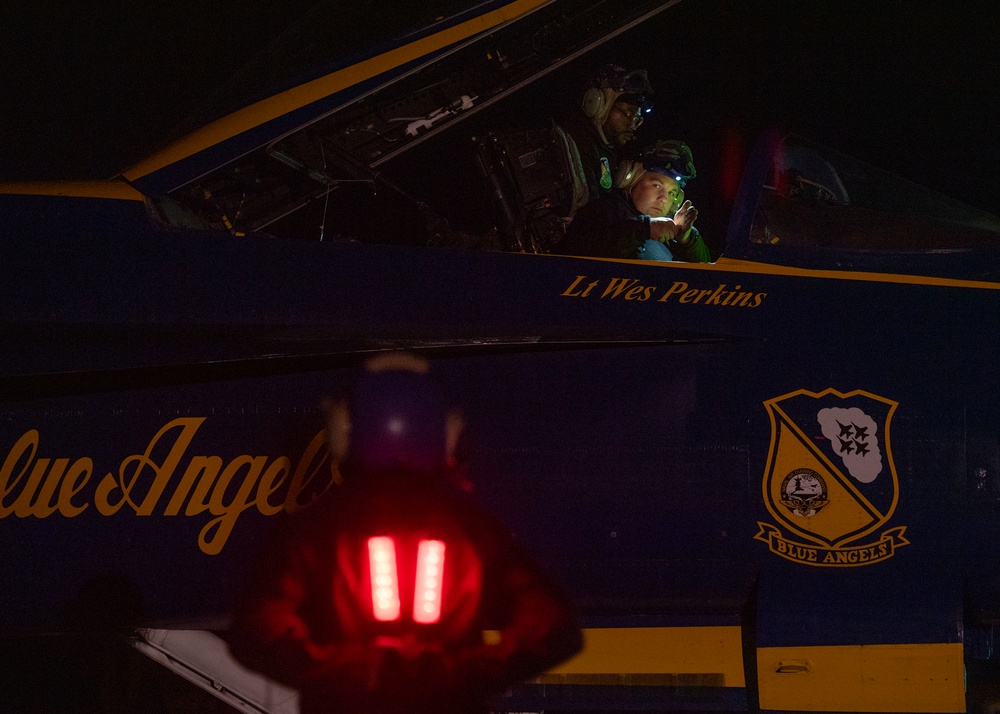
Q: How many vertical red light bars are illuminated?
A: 2